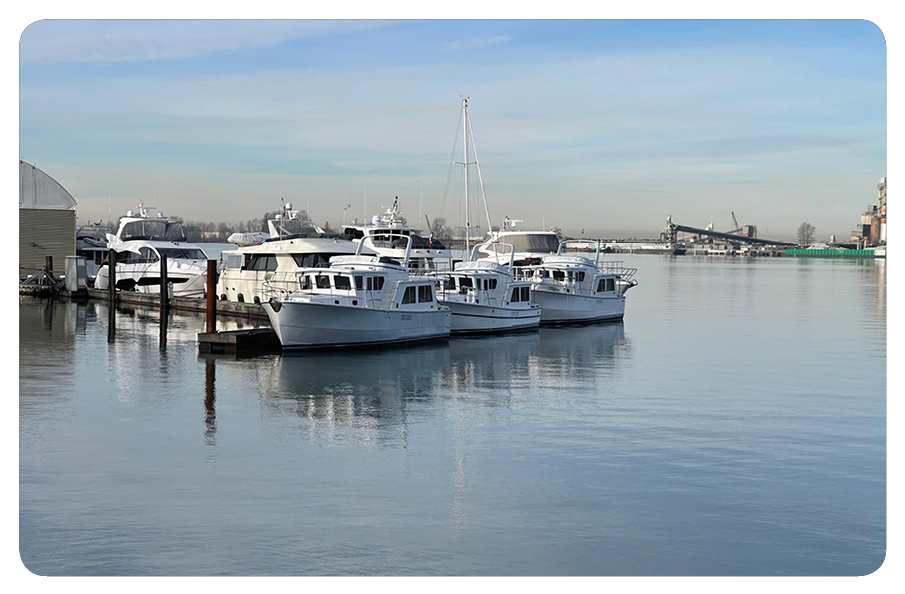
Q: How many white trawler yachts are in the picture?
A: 3